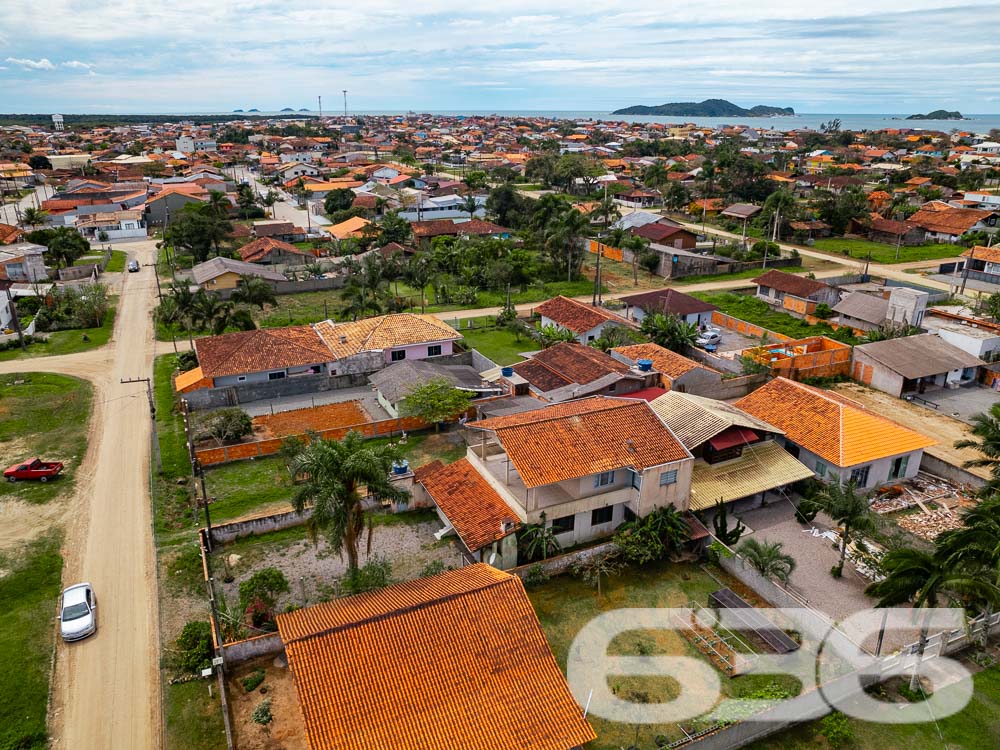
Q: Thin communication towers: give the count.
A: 2